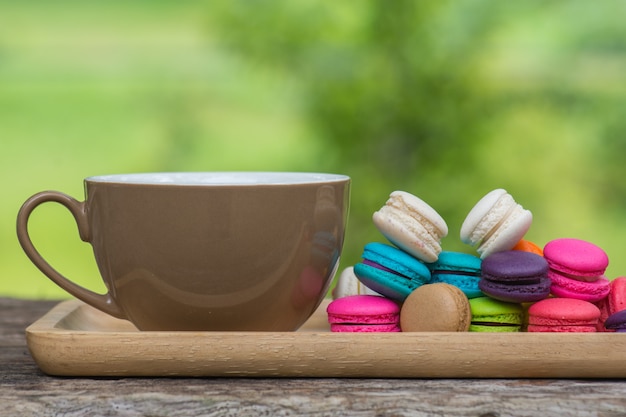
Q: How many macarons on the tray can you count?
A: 14